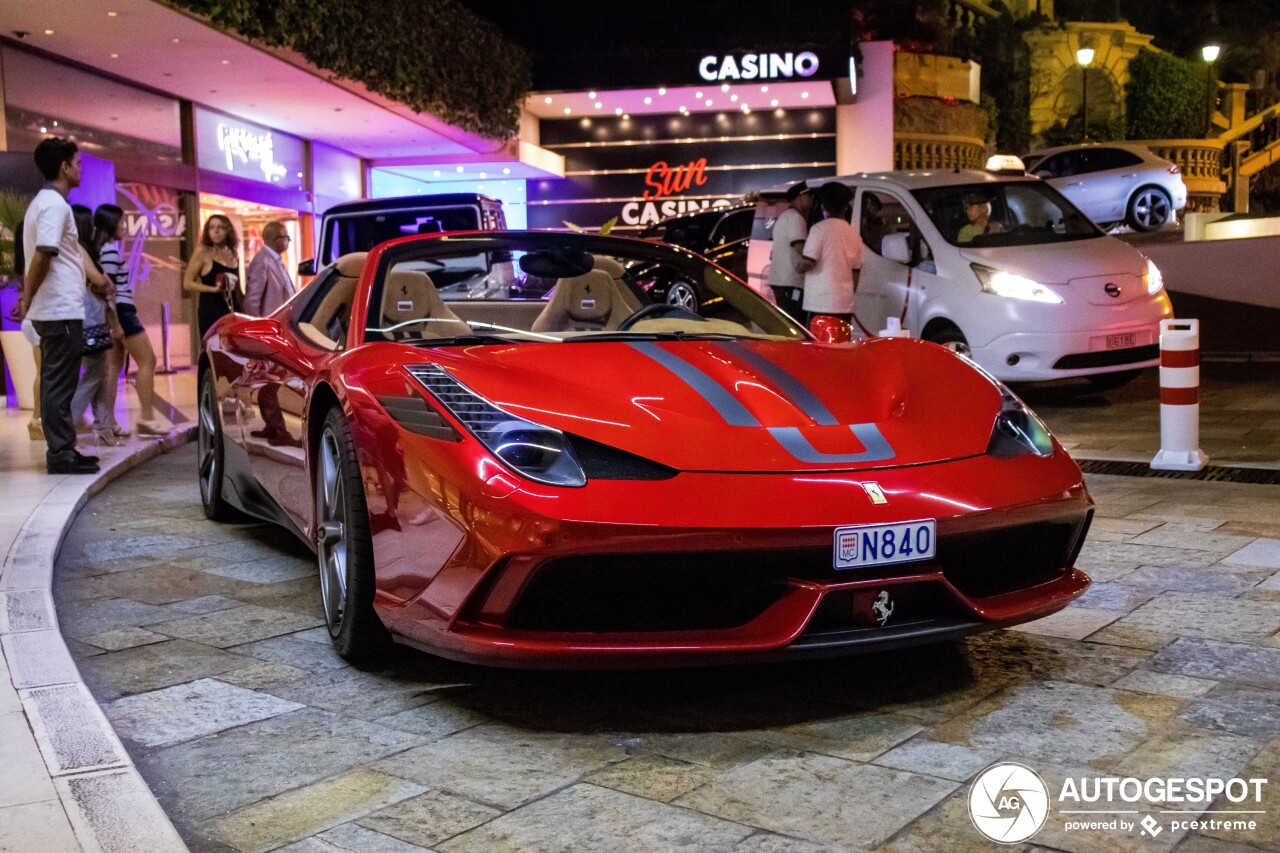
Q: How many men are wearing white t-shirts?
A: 3